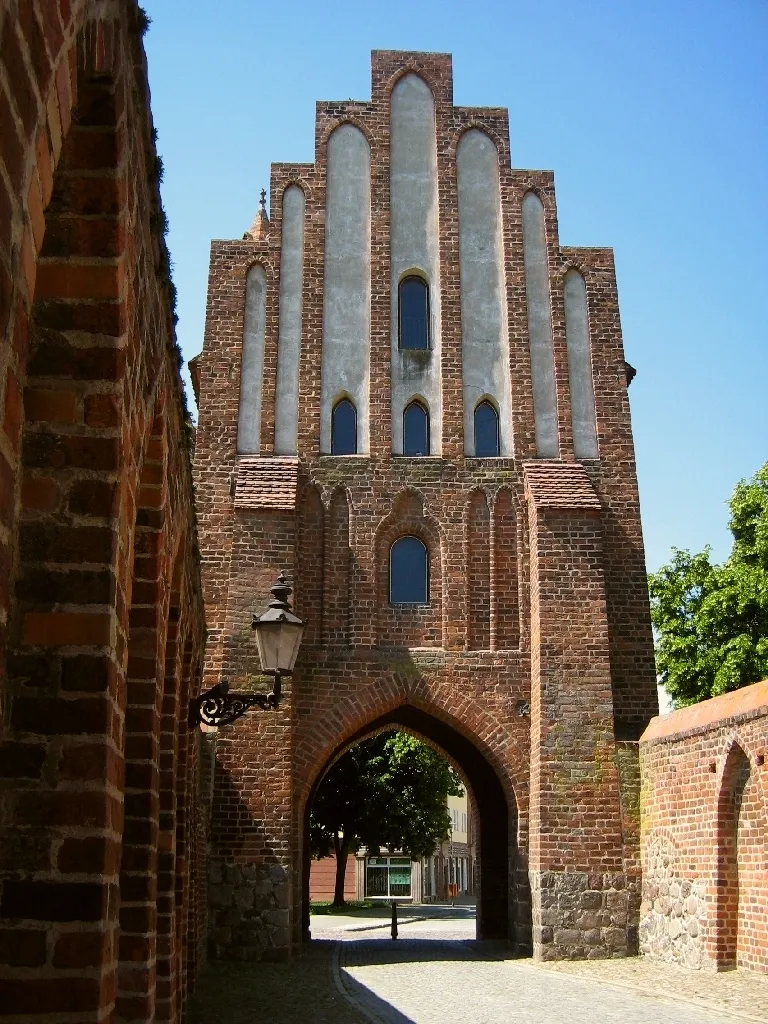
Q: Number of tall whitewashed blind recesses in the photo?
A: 7